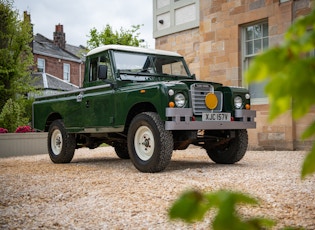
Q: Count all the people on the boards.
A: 0